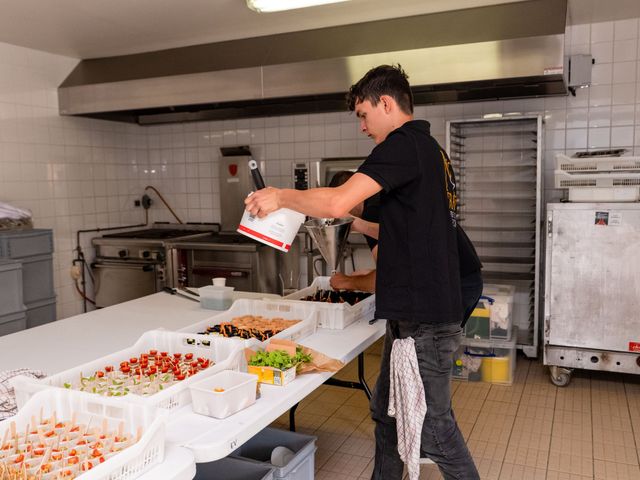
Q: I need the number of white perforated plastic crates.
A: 6